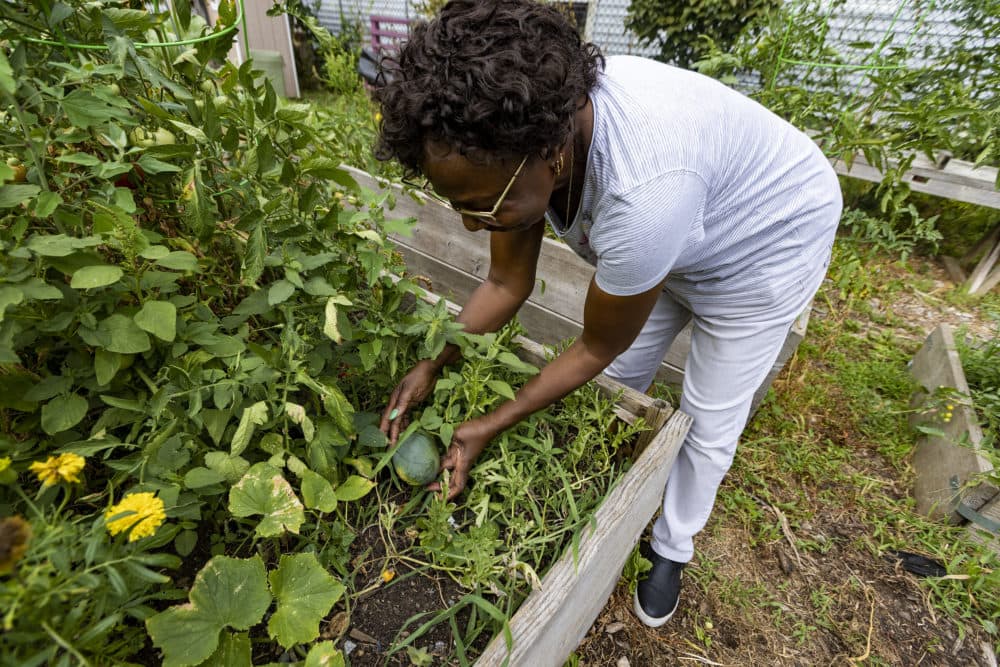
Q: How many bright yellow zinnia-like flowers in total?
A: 2